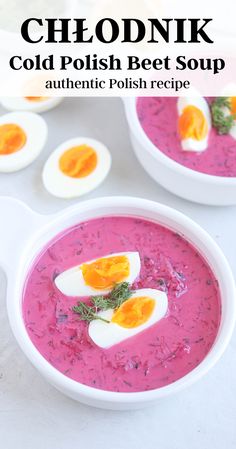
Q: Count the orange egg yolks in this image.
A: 7